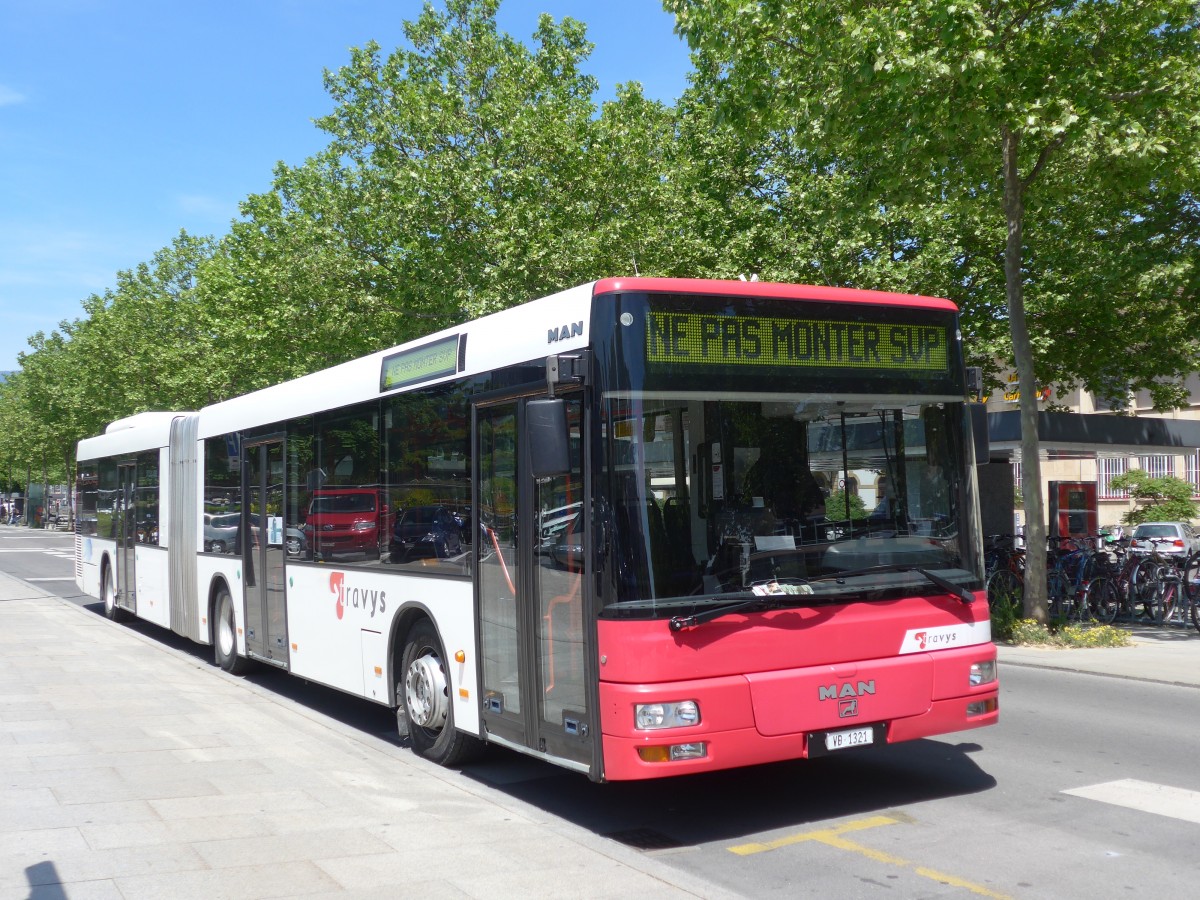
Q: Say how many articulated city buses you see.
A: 1